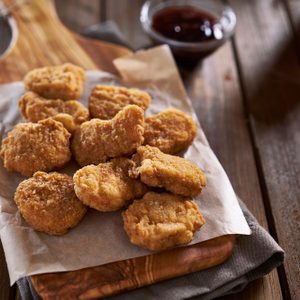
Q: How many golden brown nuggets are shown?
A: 10